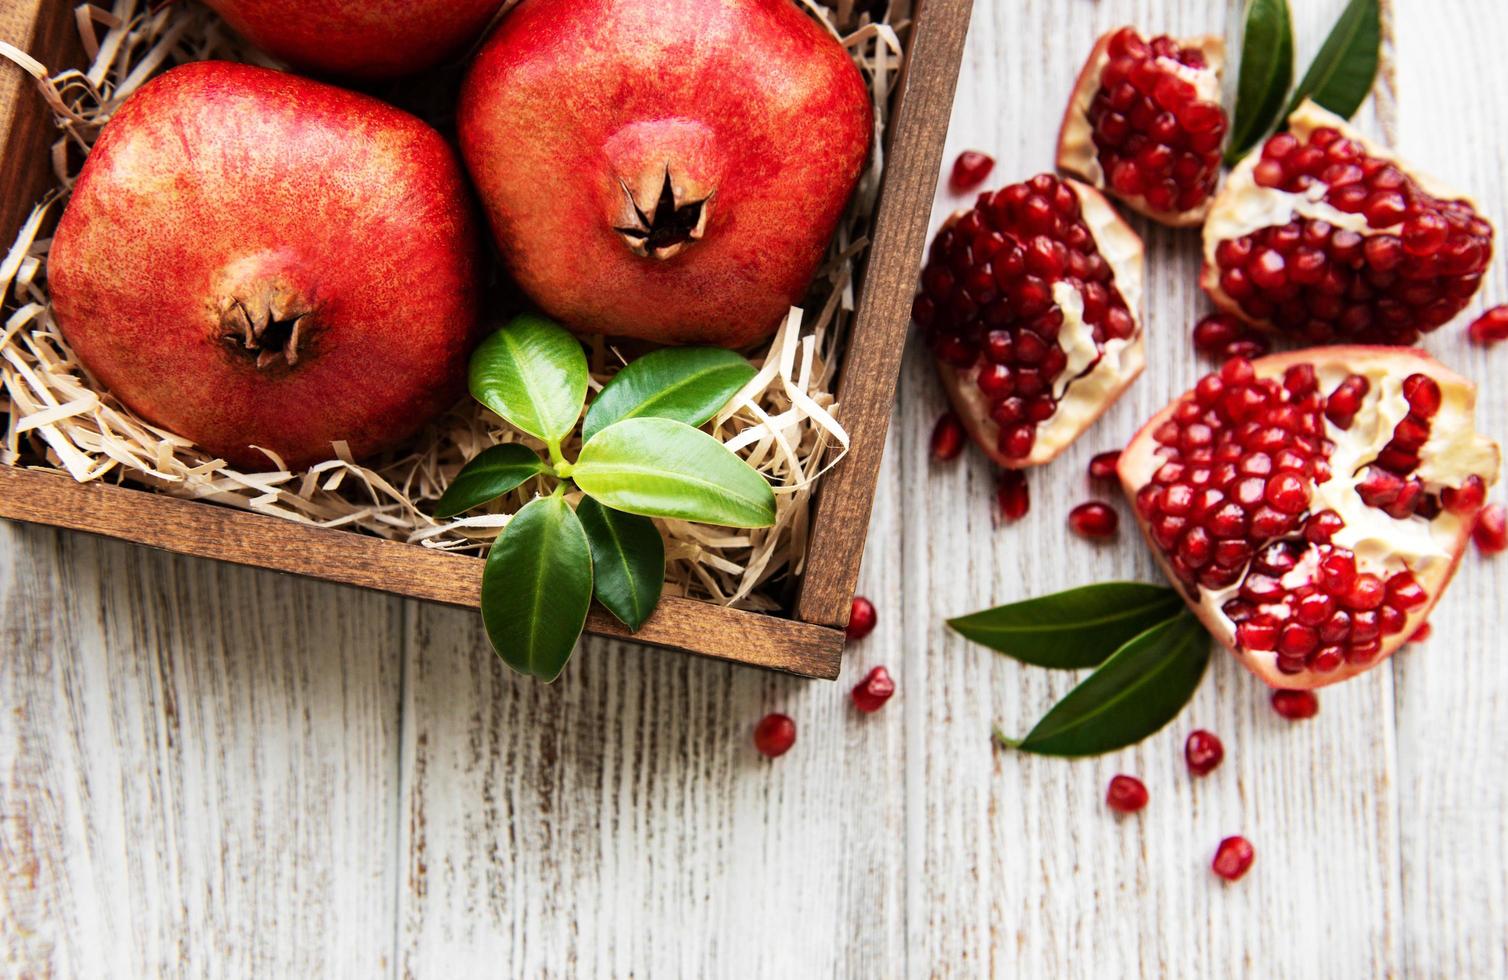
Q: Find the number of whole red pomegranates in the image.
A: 3